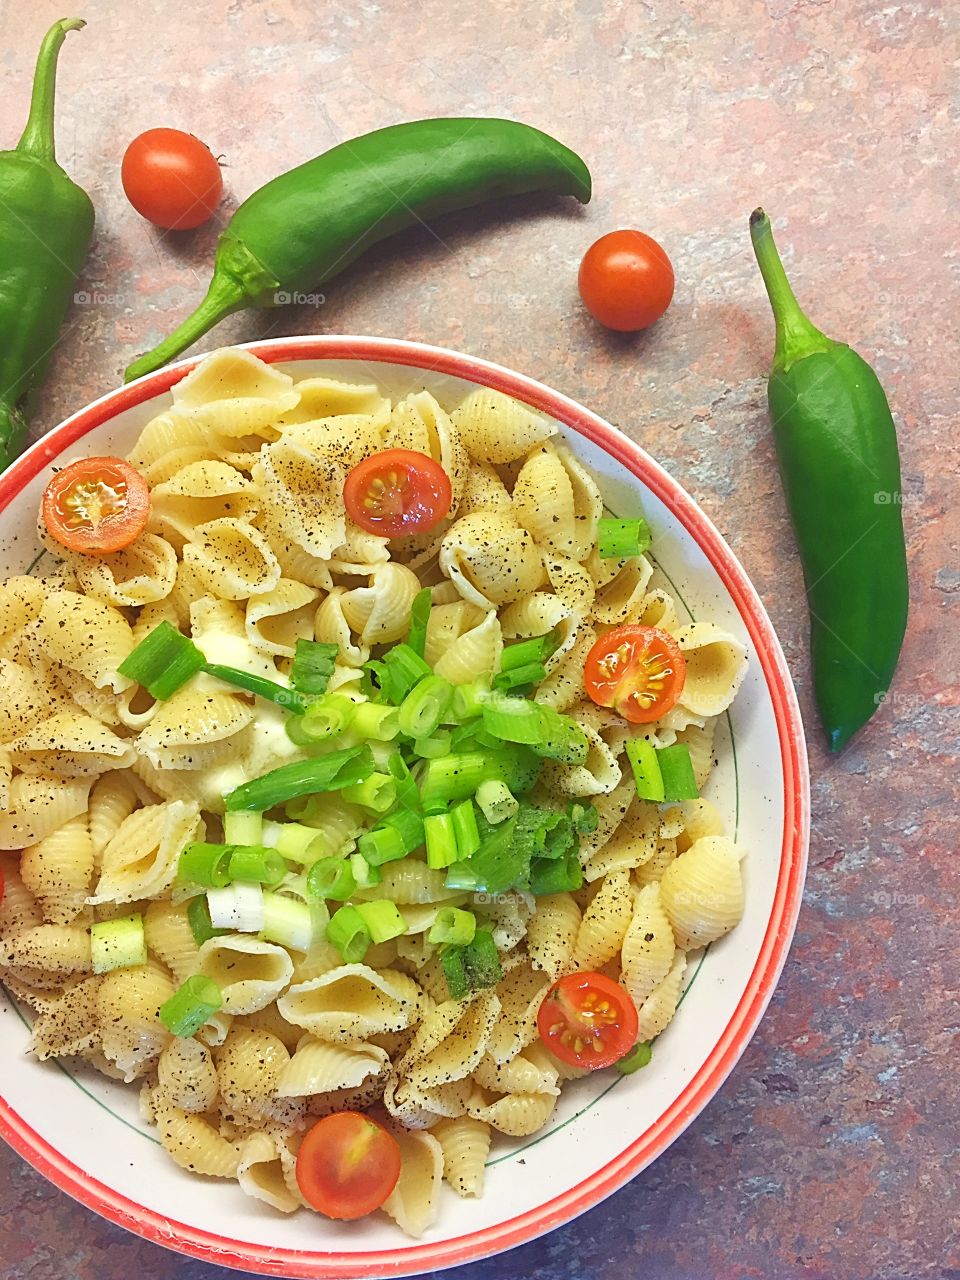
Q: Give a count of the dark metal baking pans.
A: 0